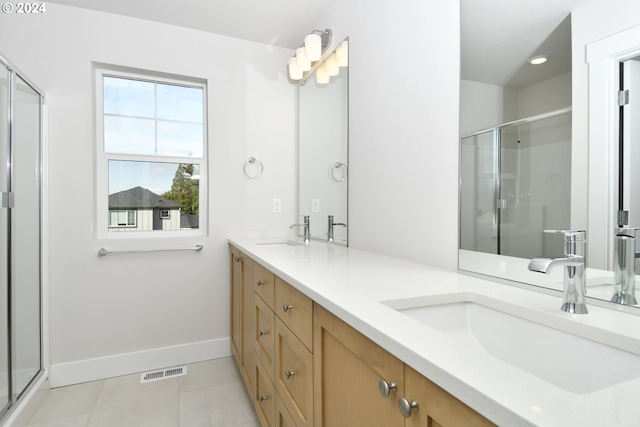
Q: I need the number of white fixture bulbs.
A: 3